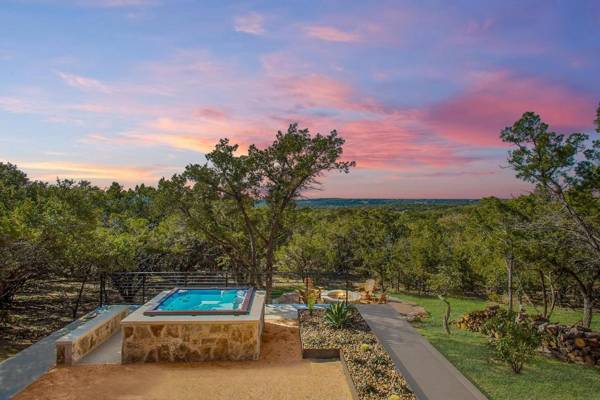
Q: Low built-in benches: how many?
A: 1